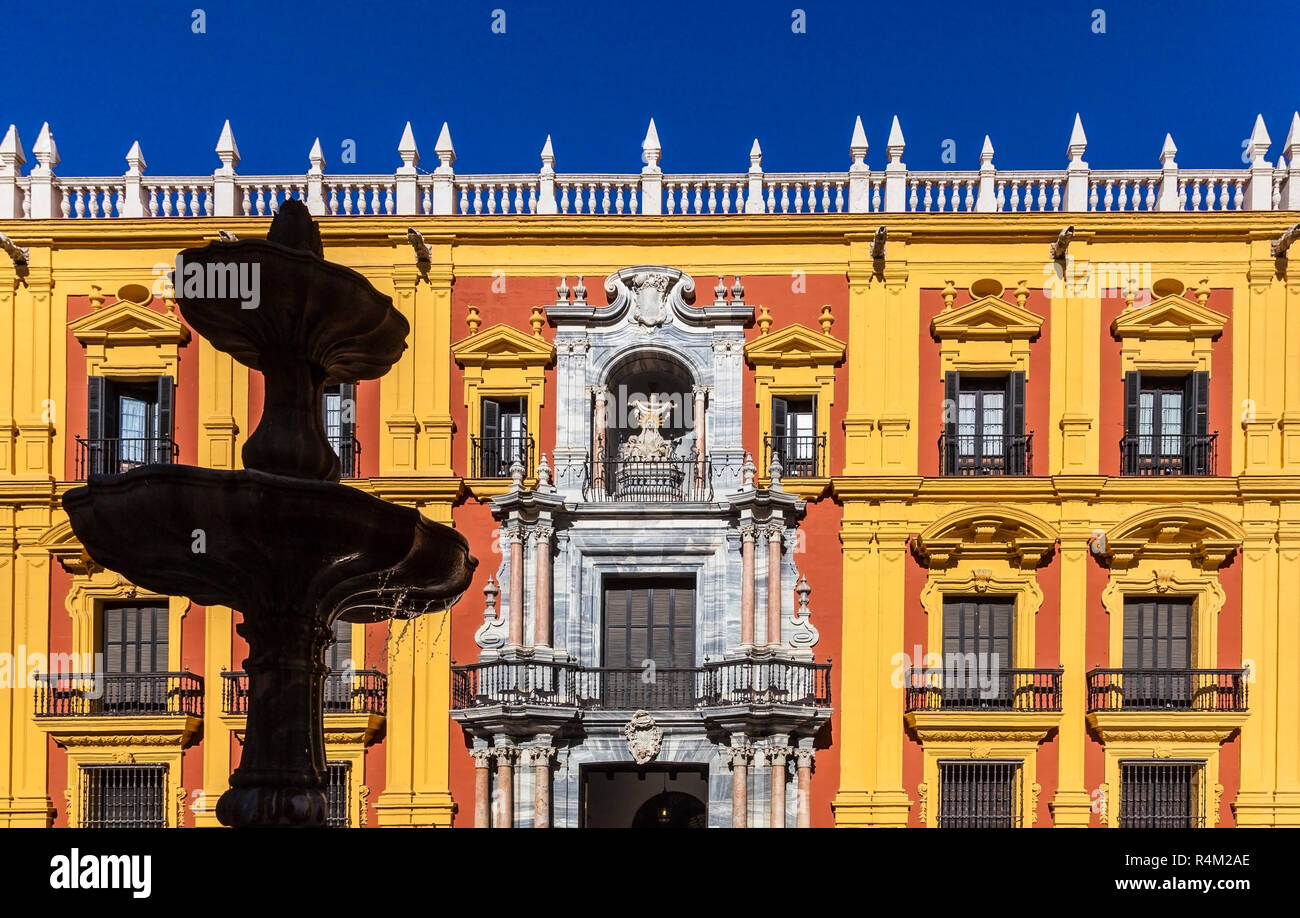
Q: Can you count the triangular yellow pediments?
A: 5